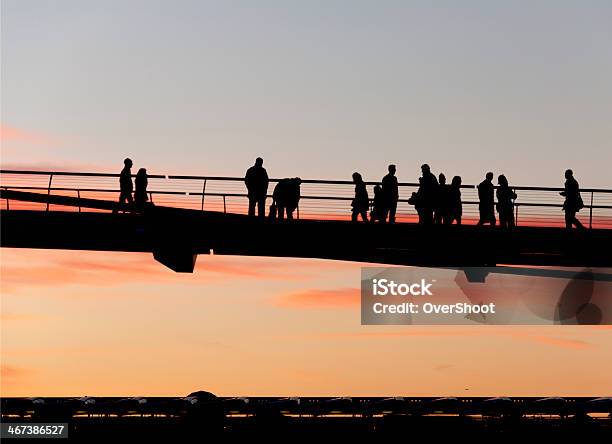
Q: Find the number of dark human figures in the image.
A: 13